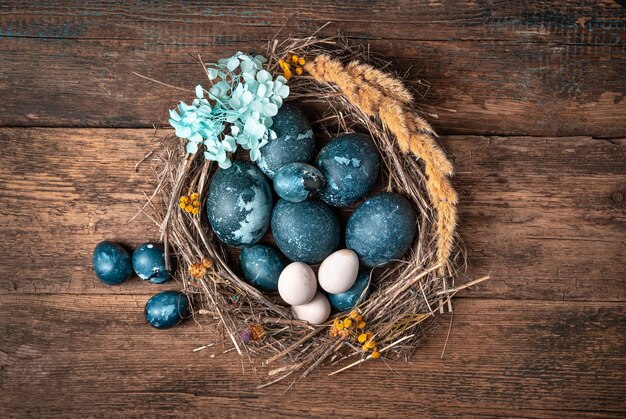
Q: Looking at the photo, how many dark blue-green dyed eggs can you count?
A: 11